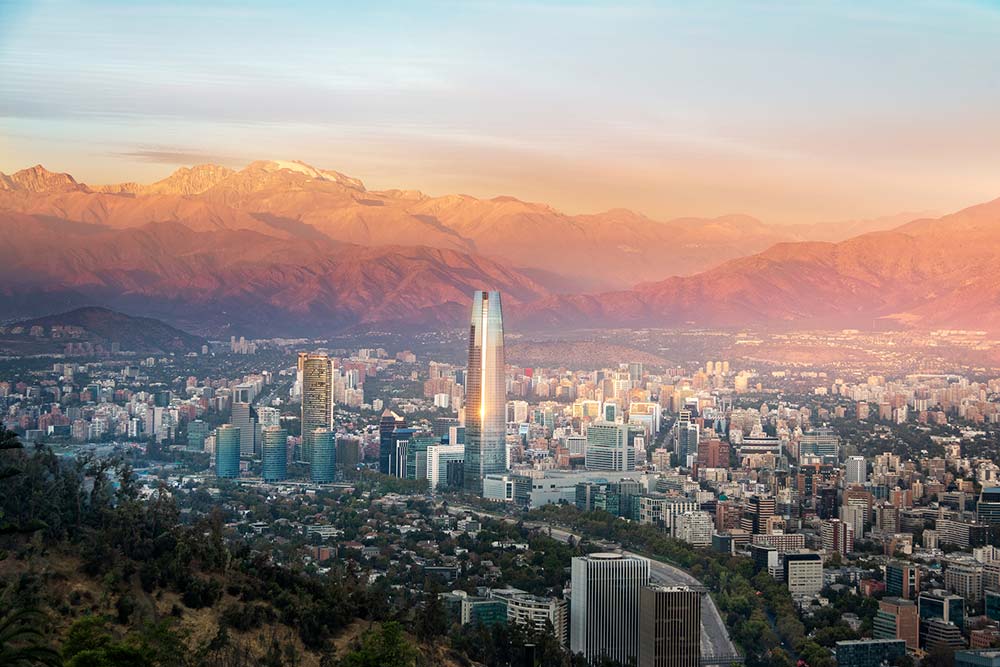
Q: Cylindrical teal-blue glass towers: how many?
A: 3